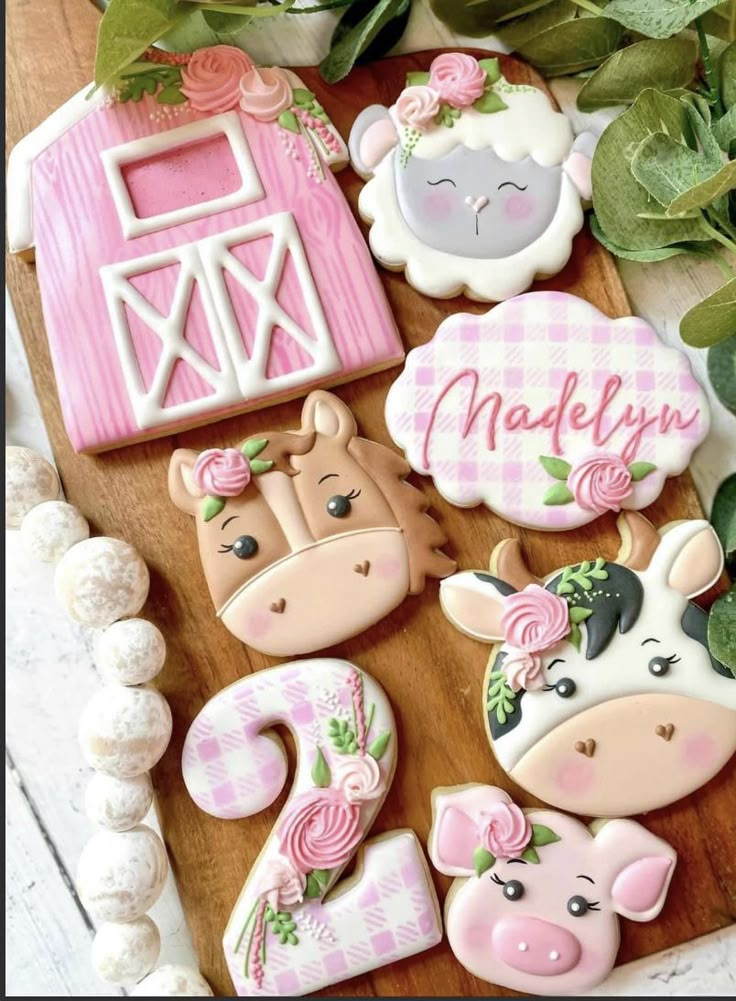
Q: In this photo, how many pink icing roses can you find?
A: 12